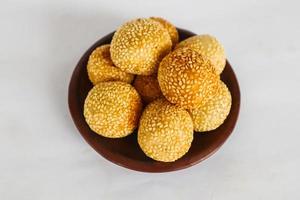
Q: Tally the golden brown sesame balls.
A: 9